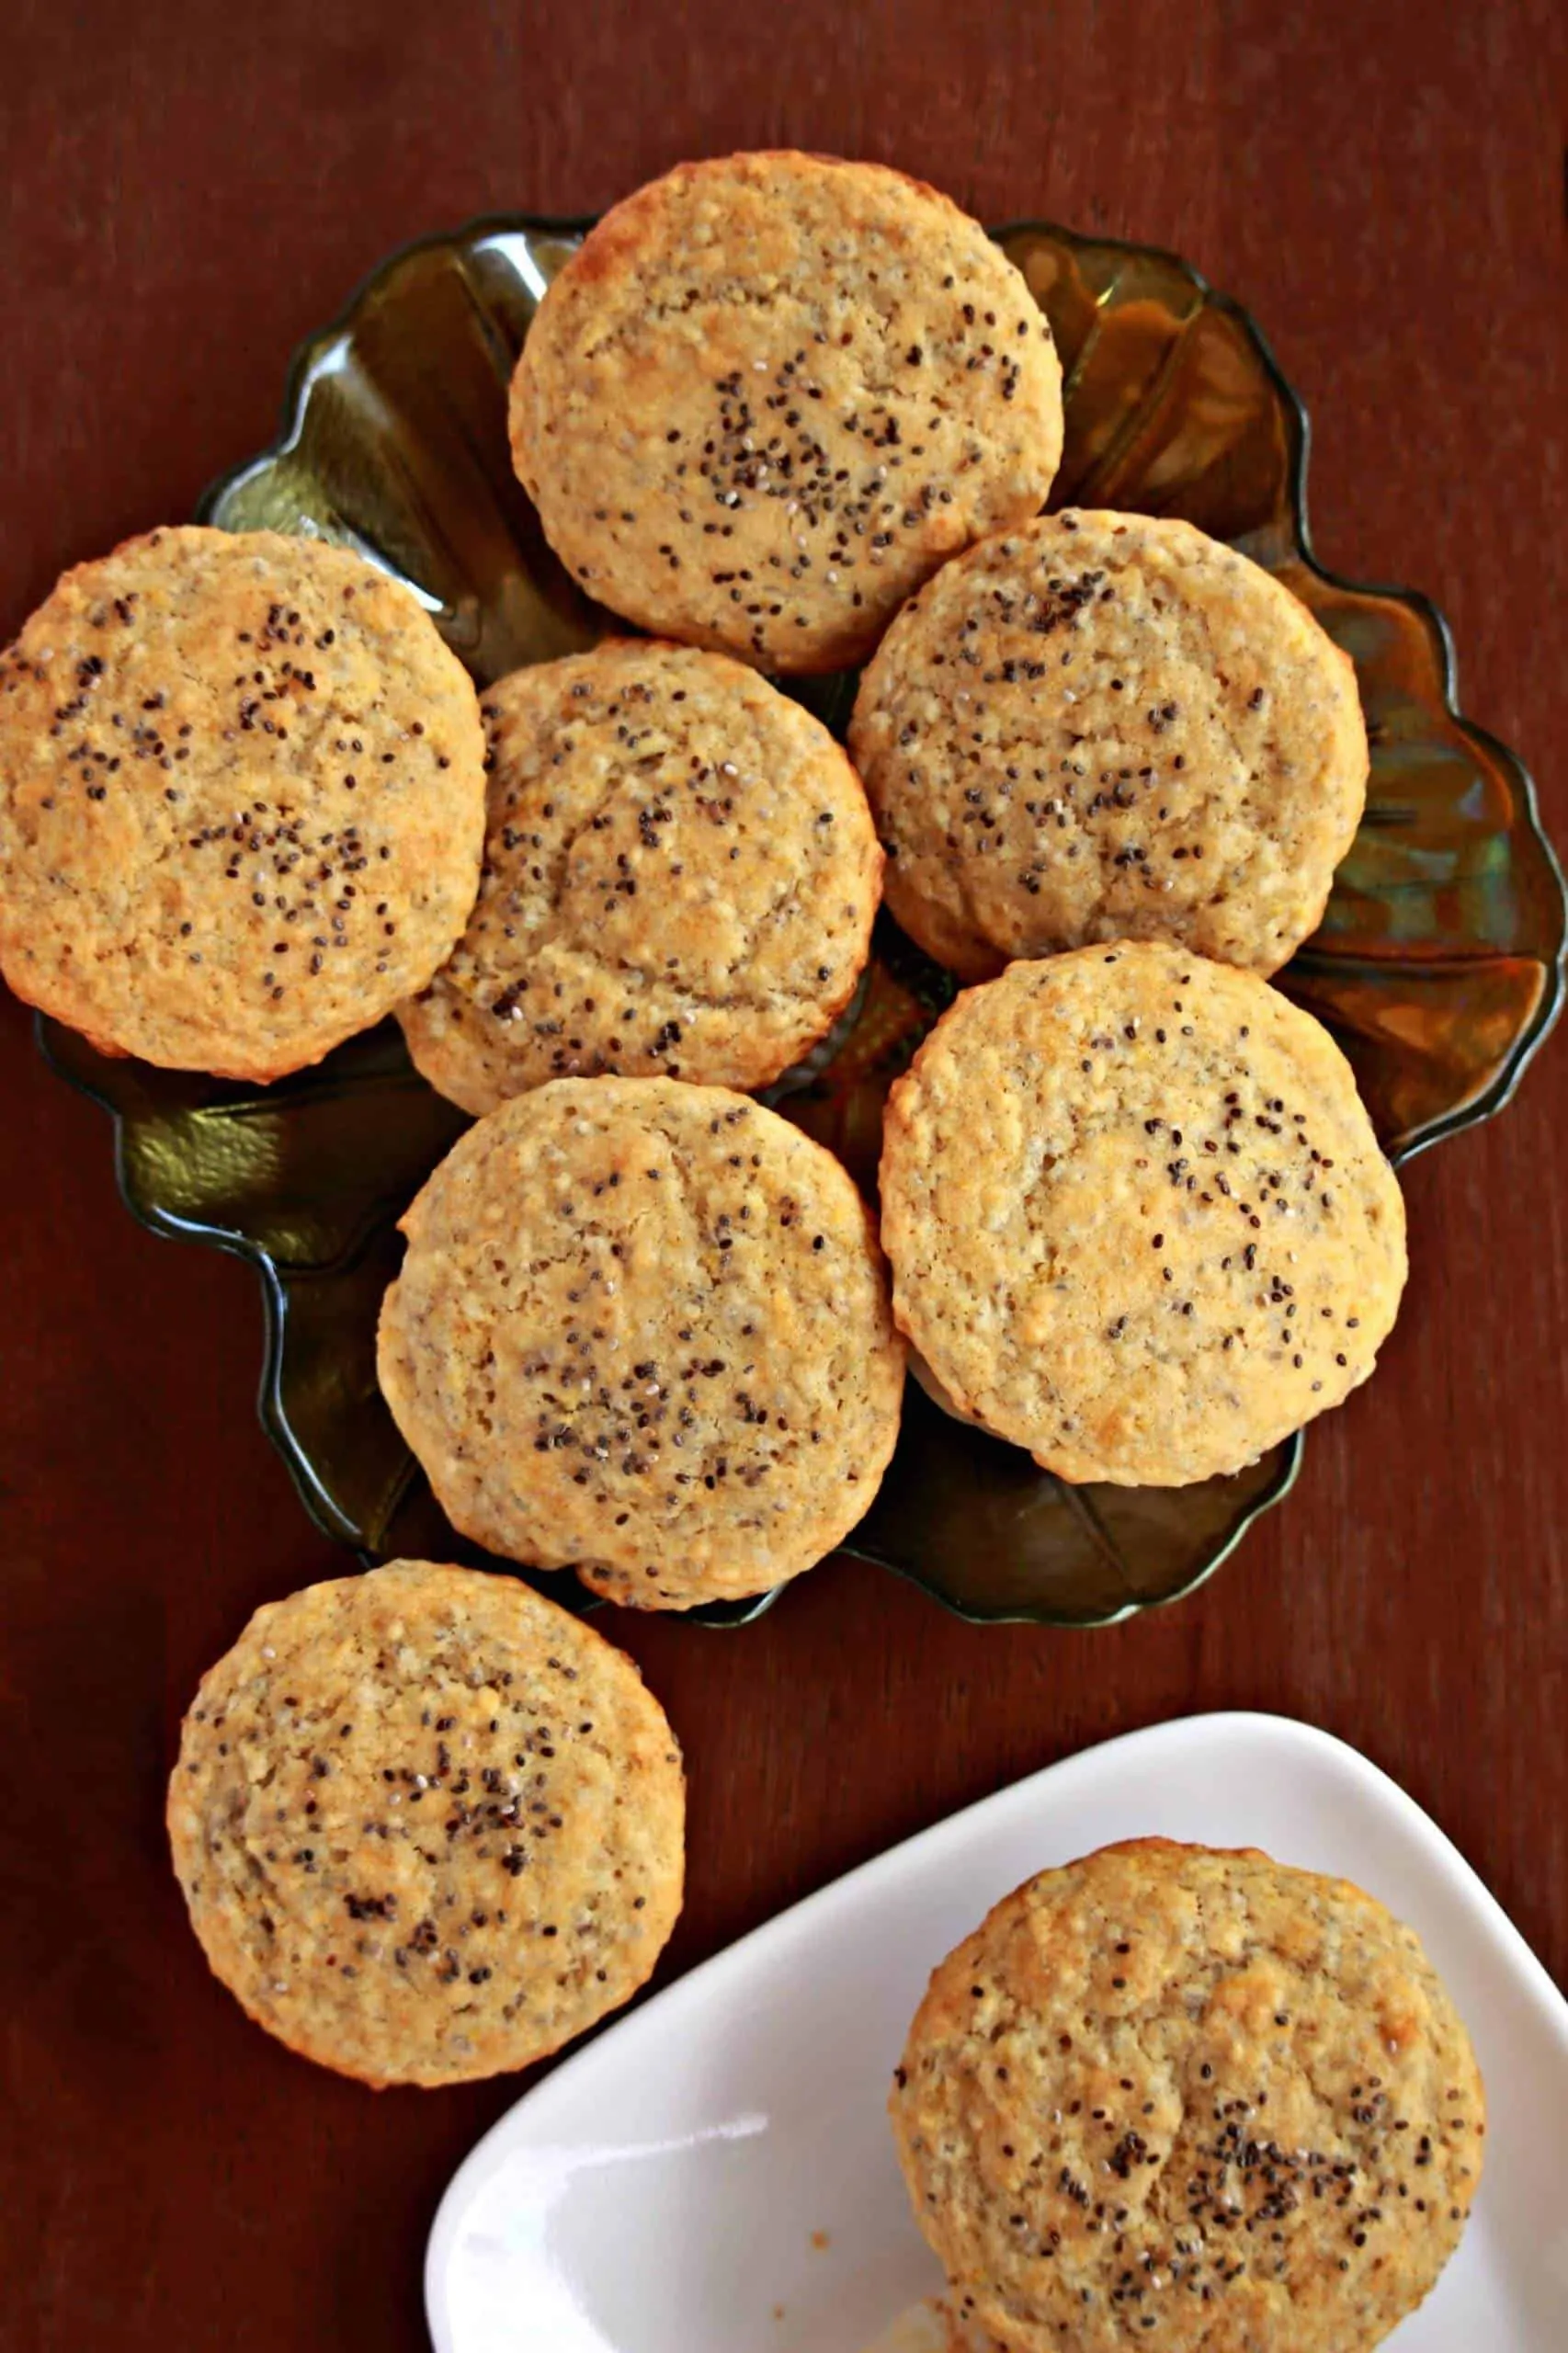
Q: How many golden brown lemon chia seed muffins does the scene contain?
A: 8